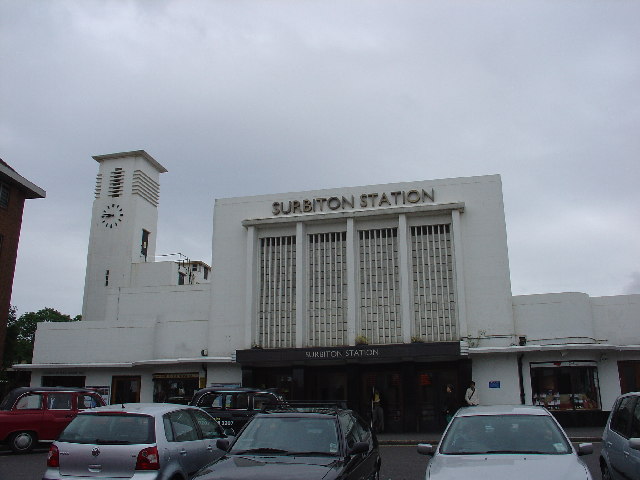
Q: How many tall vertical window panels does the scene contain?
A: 4